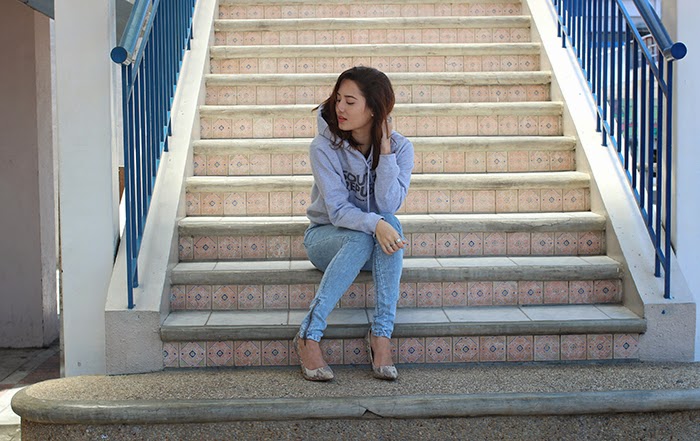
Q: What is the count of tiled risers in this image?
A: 10